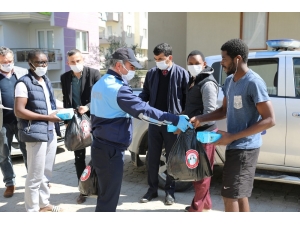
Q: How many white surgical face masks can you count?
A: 6